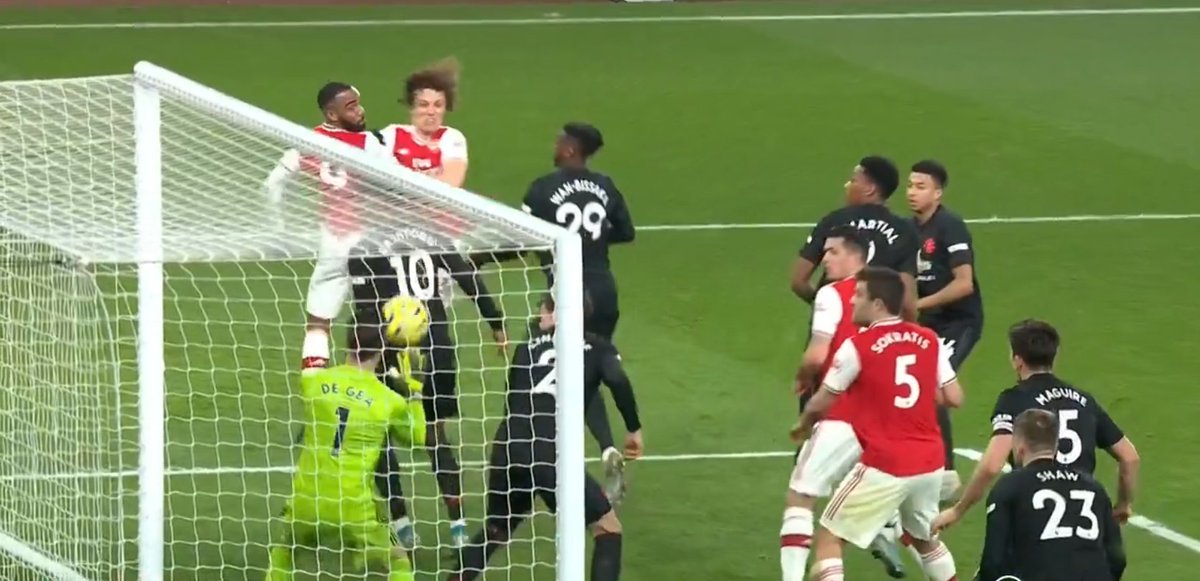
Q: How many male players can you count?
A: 12